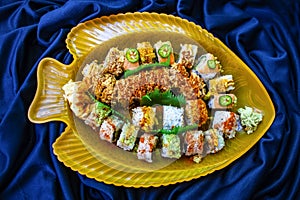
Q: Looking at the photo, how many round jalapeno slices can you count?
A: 4